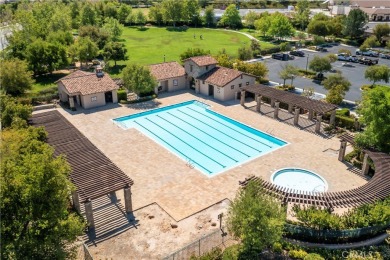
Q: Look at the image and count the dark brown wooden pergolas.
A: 3